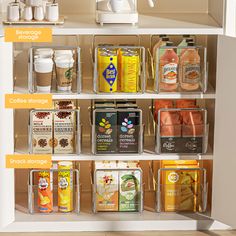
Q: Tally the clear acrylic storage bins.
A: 9